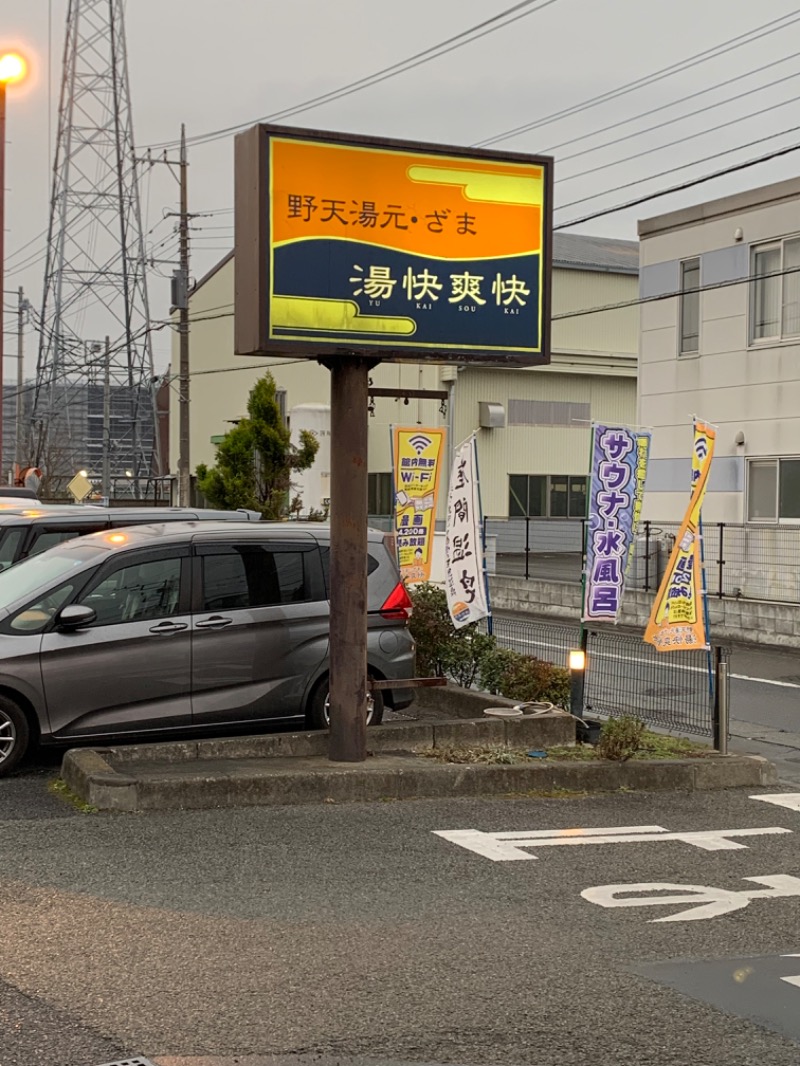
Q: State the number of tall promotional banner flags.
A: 4